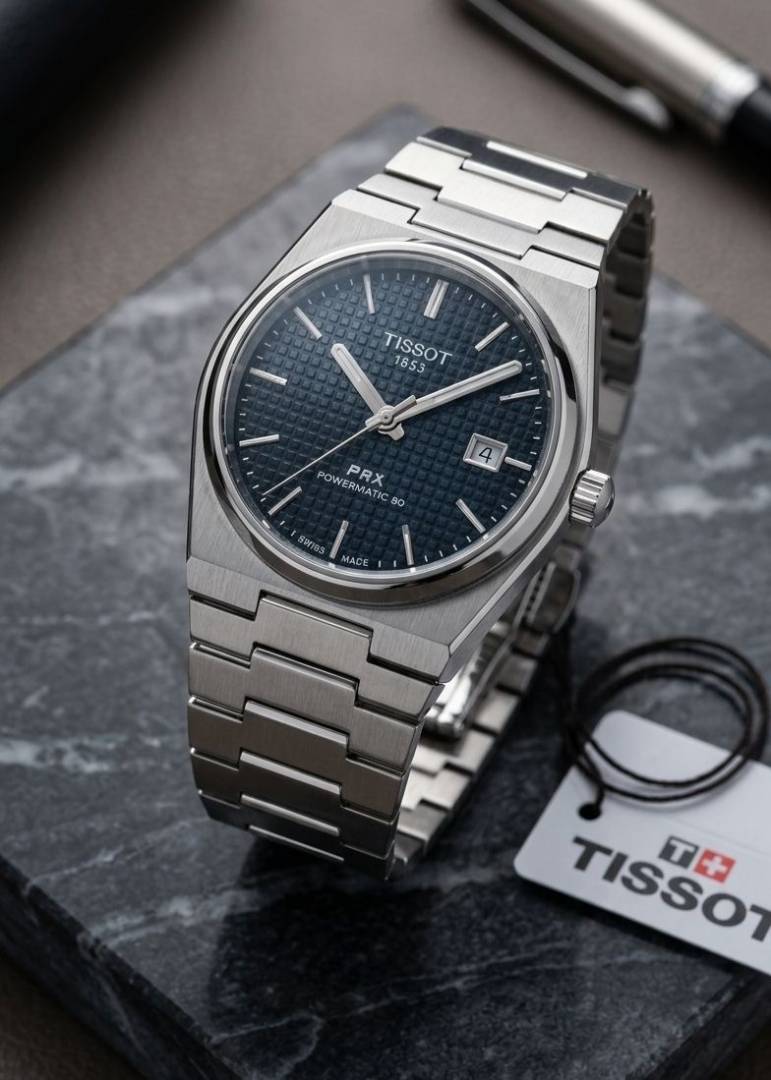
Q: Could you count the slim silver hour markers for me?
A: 12